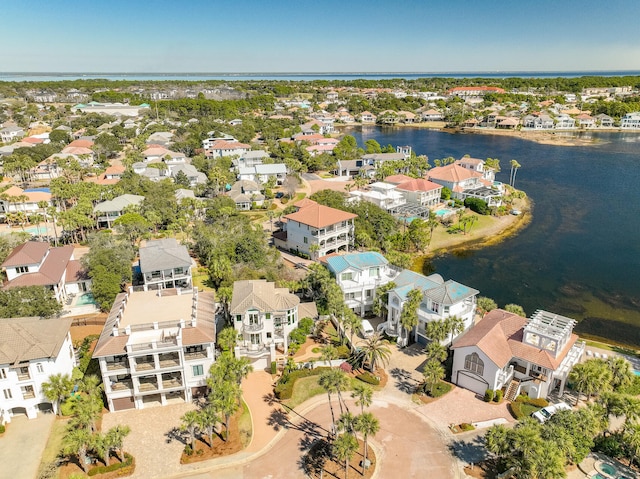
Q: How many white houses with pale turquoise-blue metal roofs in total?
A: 2